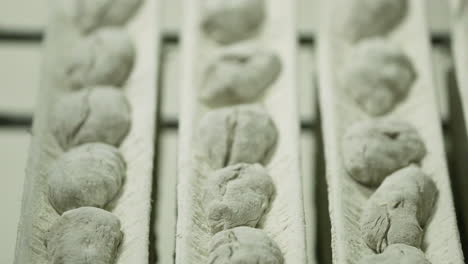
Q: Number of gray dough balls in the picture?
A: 15